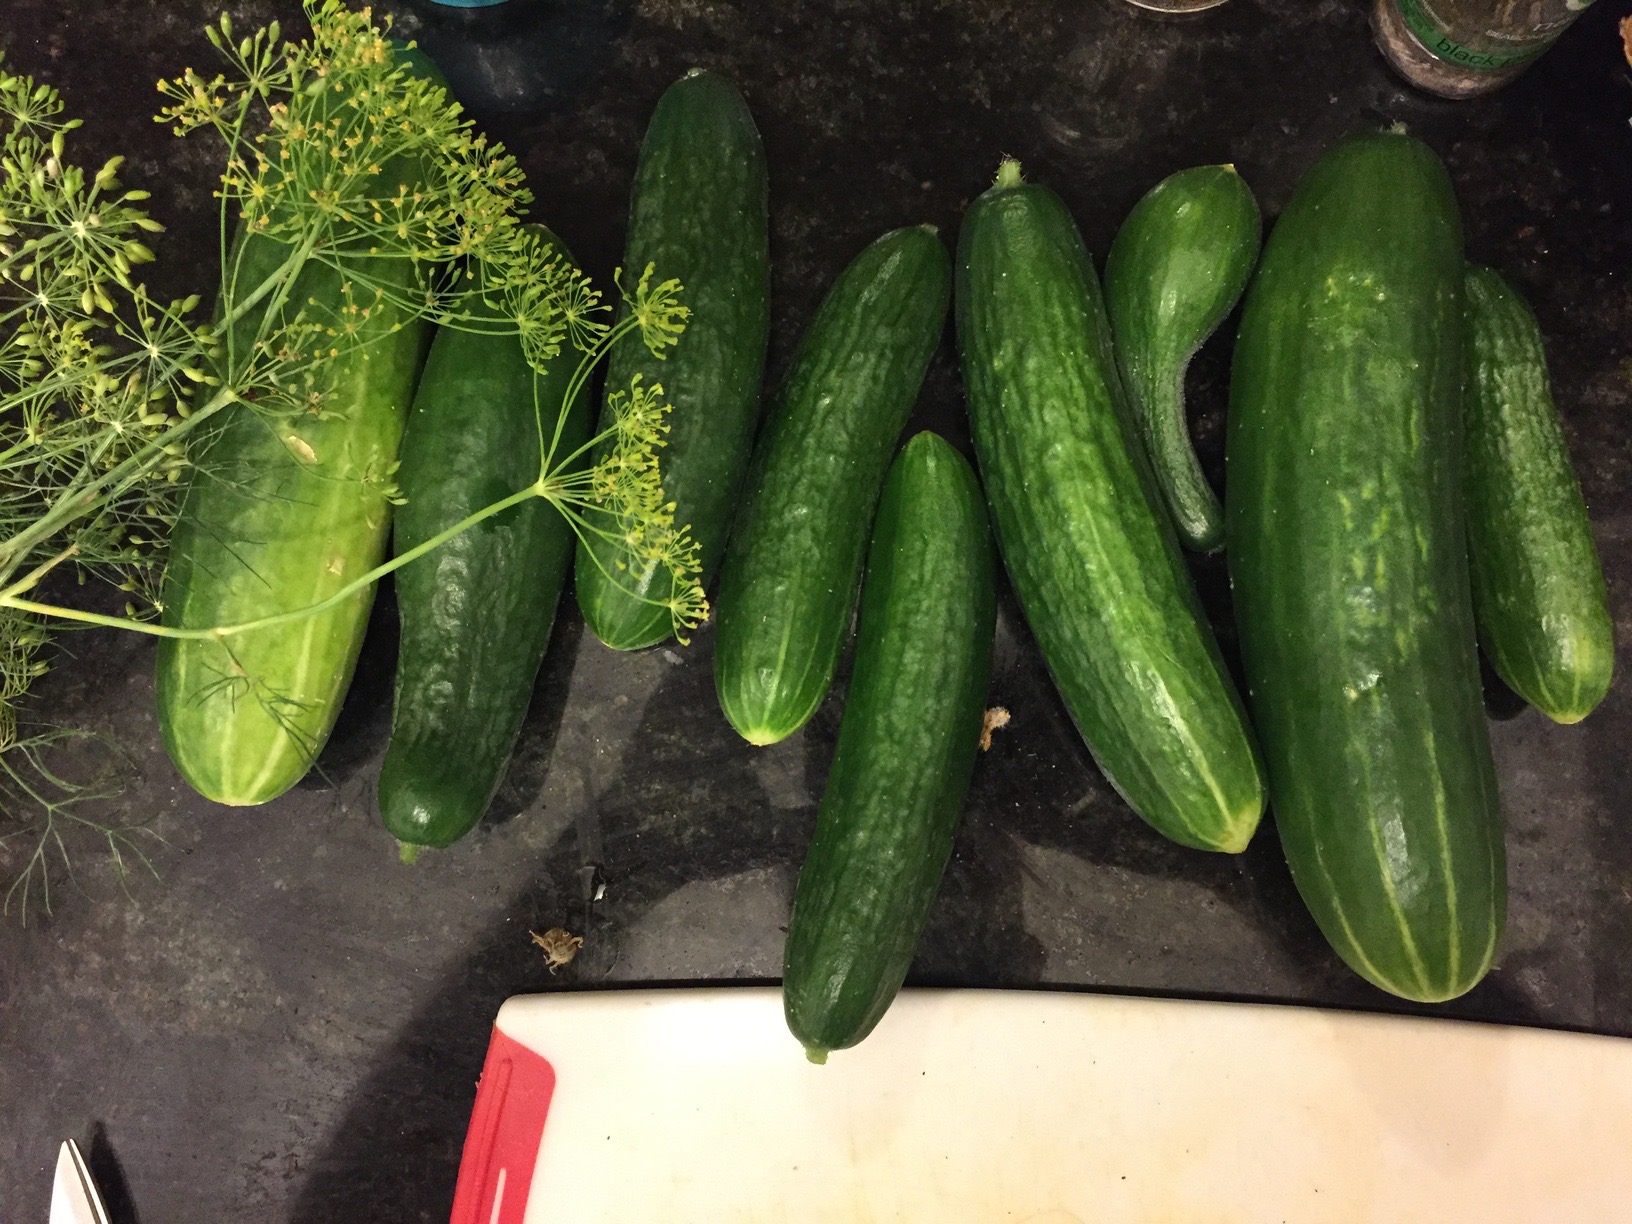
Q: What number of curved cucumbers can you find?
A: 1